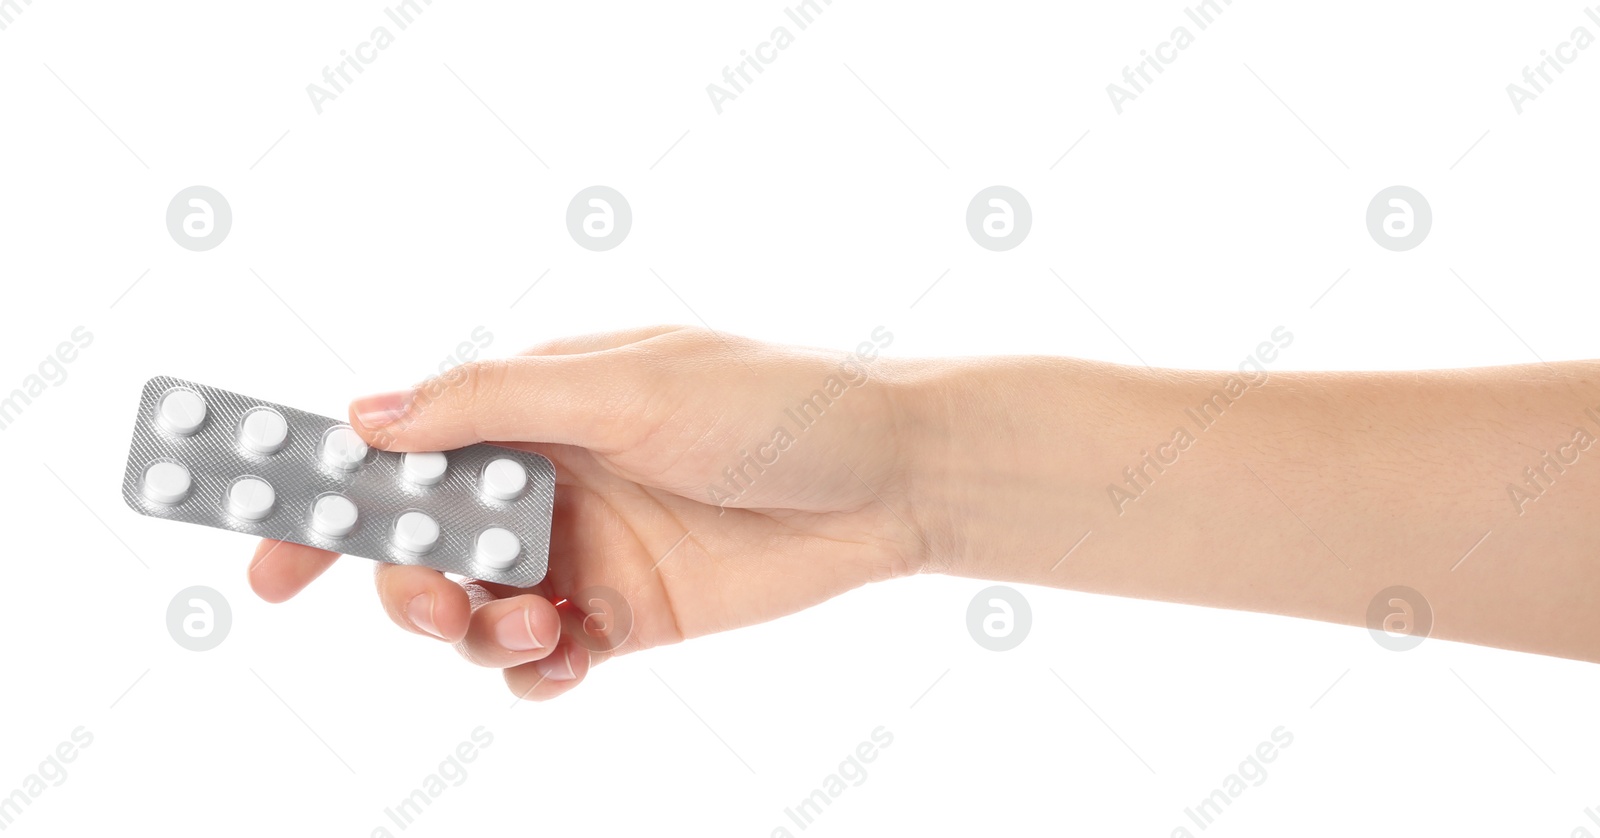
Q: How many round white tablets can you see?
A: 10